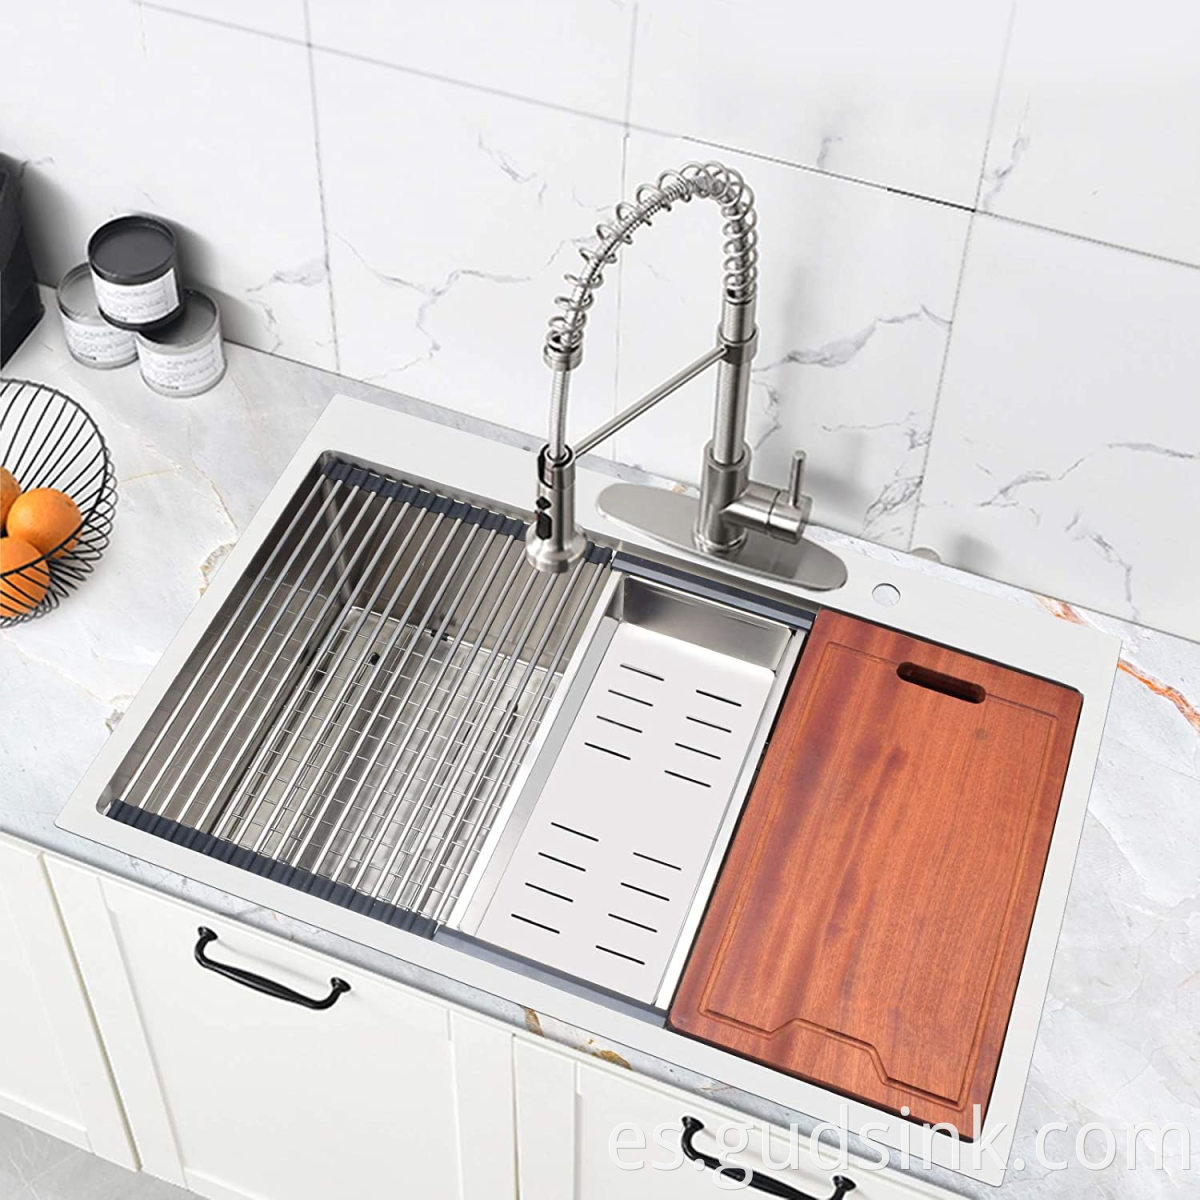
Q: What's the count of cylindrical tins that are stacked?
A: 3